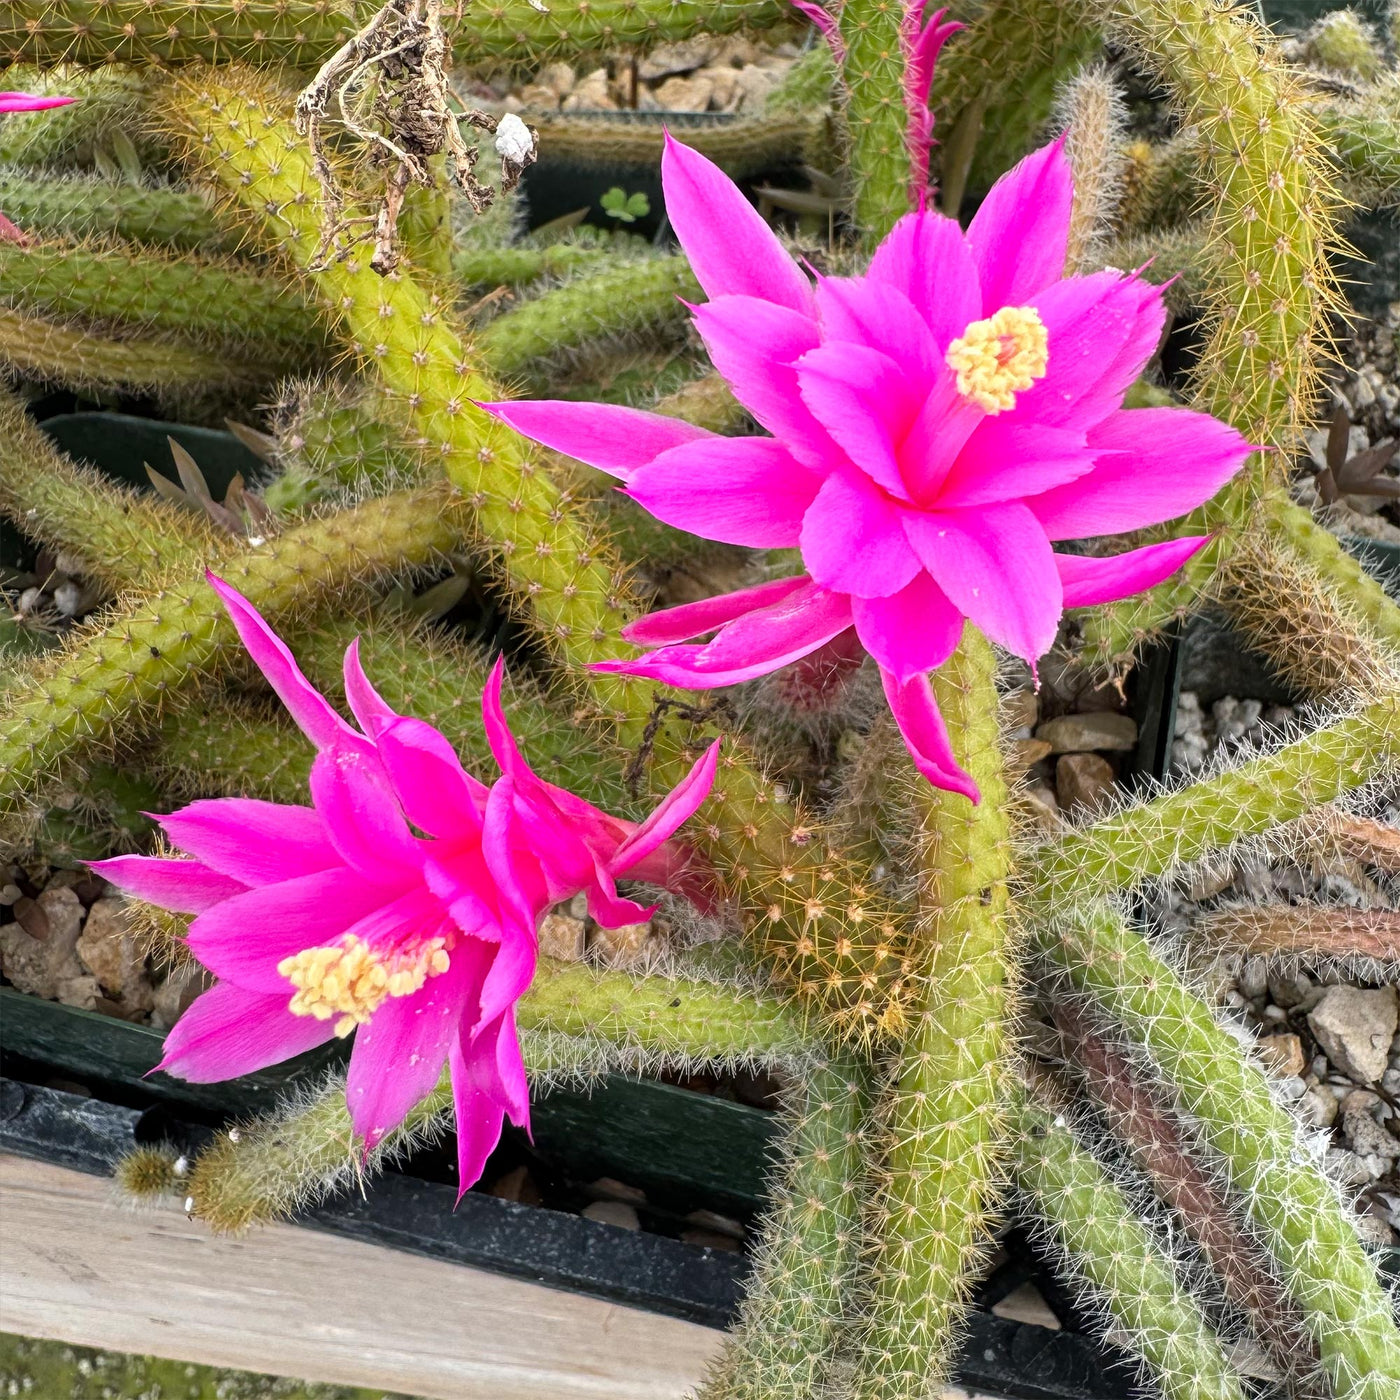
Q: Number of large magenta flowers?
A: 2